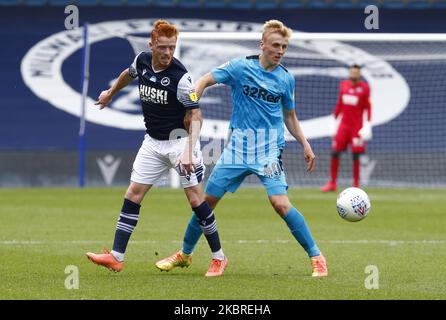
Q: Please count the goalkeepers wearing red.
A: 1